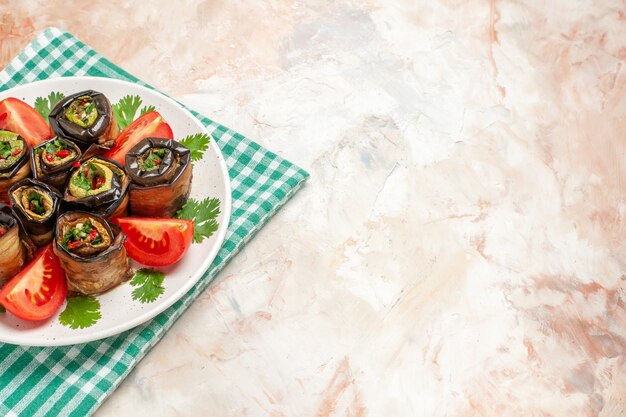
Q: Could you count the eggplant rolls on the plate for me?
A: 8